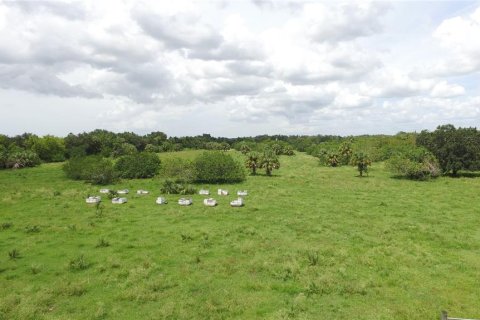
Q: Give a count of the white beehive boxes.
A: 12